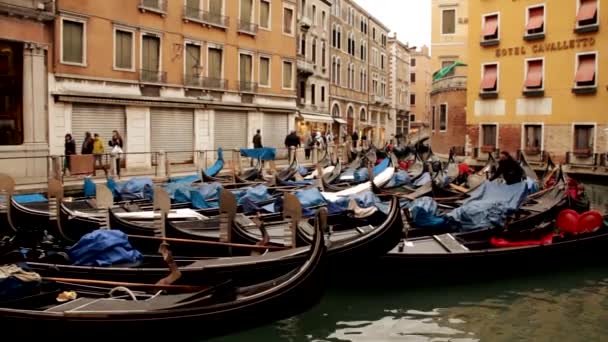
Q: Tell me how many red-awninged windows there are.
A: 6